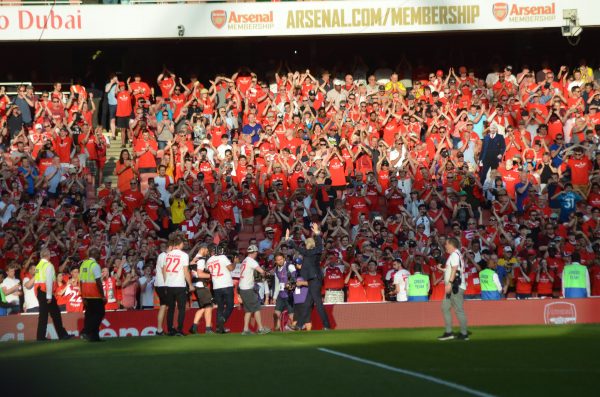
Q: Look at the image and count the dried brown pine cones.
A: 0